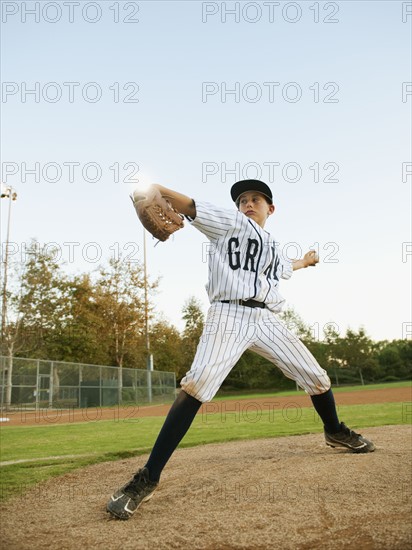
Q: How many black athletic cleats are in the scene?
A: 2